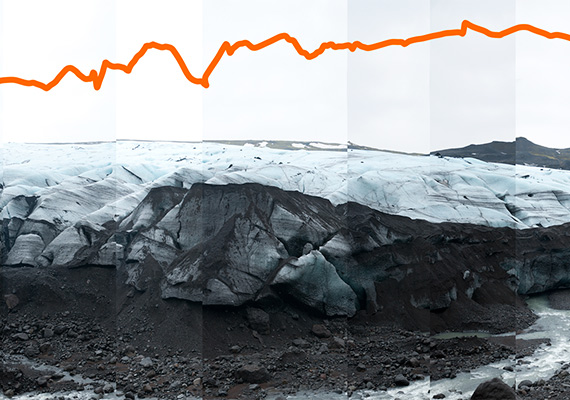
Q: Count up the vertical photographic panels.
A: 6